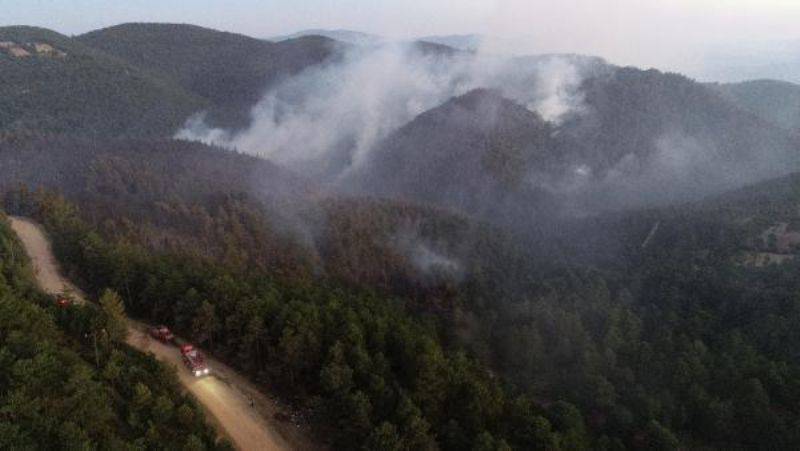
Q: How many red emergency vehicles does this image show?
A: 3